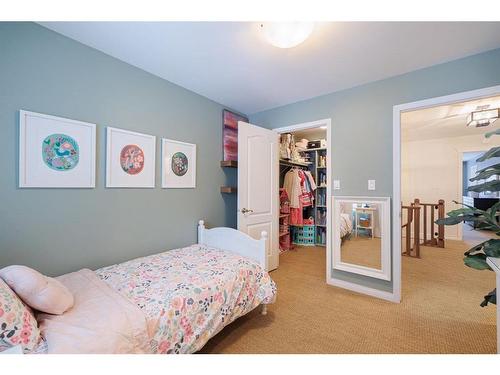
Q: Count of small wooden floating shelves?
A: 2